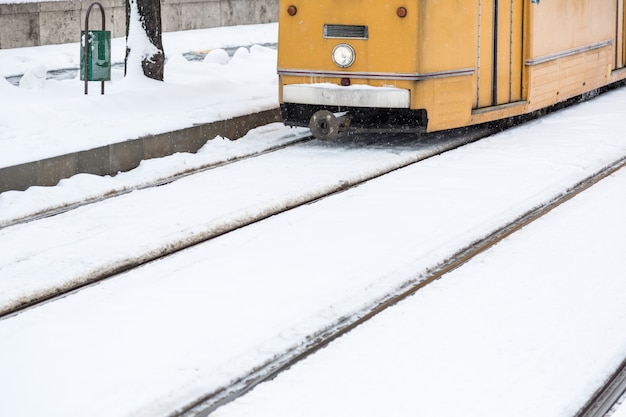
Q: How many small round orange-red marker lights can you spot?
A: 2